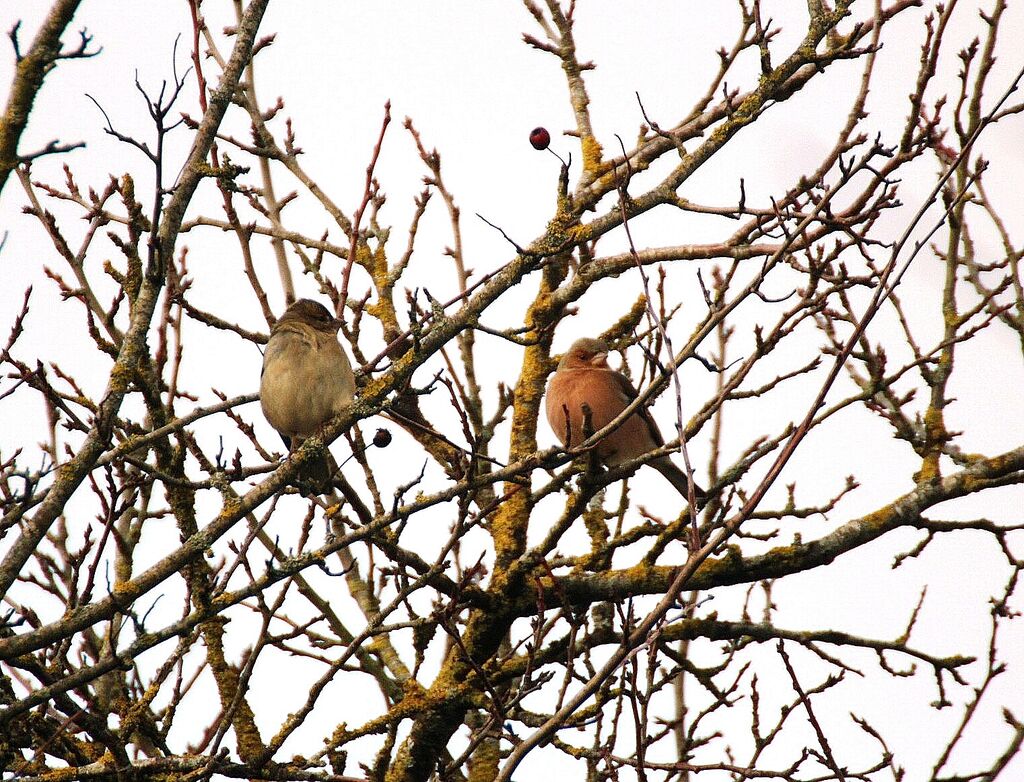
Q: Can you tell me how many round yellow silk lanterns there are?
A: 0